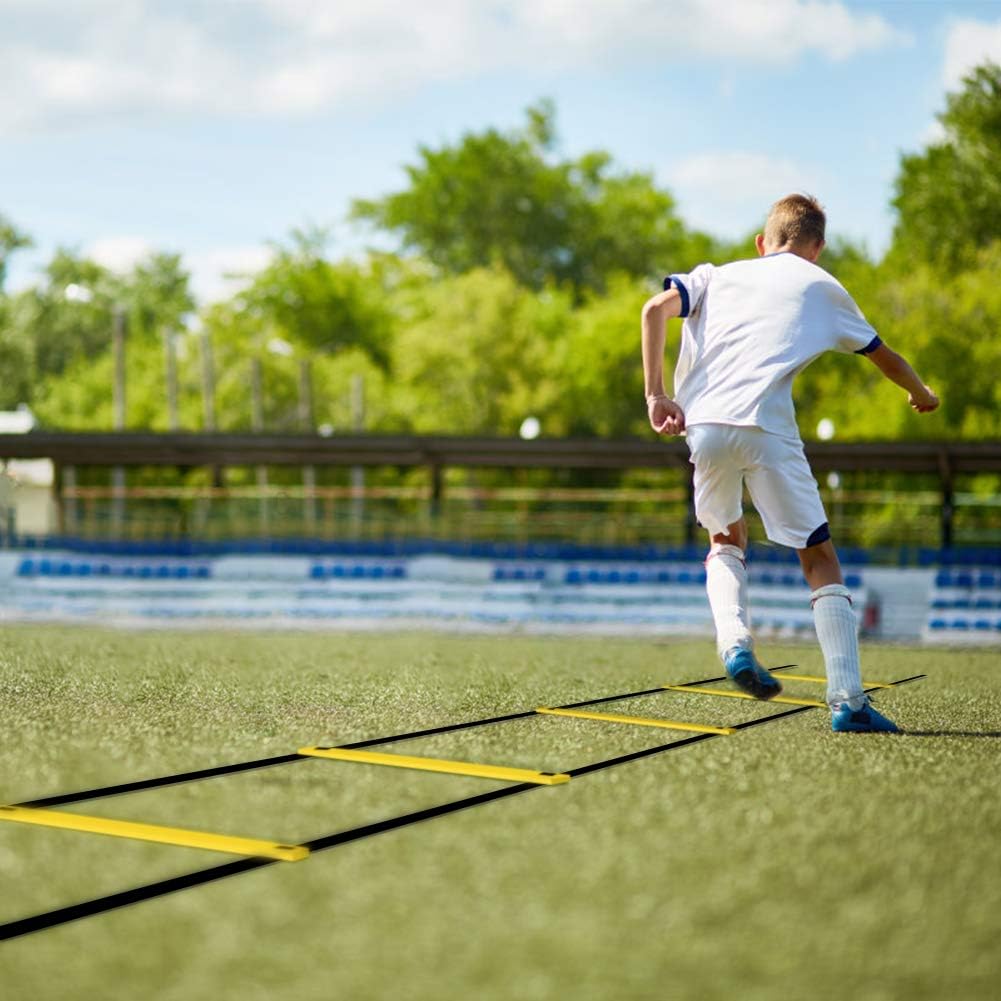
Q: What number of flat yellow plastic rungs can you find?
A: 5